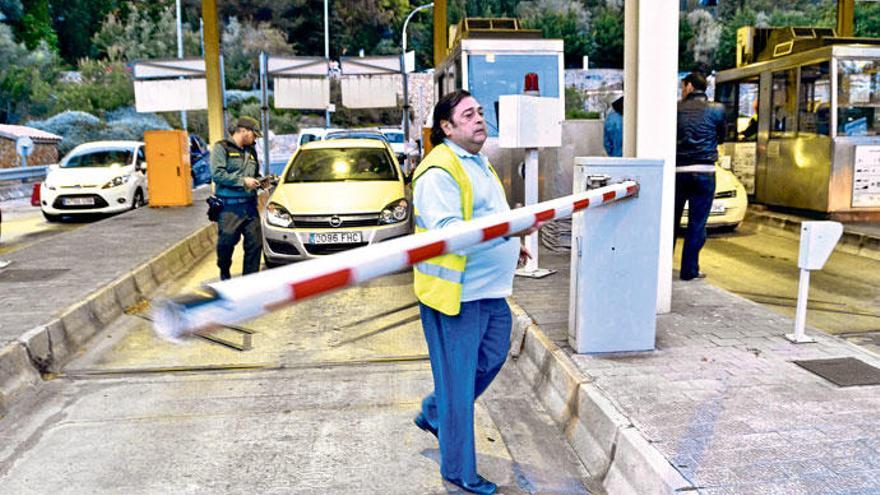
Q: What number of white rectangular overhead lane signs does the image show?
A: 3